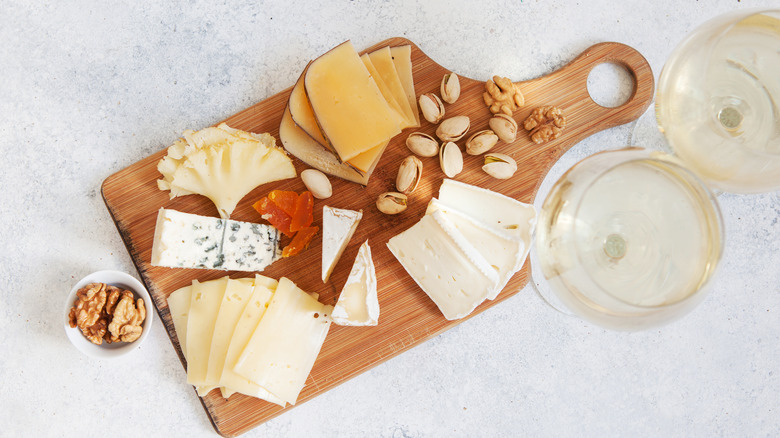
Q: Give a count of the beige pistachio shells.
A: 11